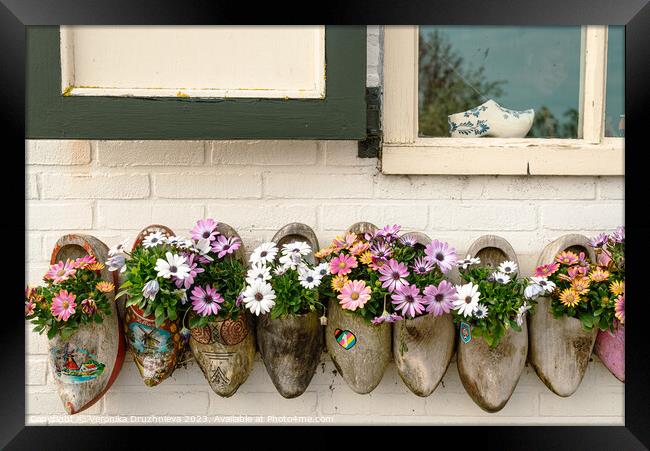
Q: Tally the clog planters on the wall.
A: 9